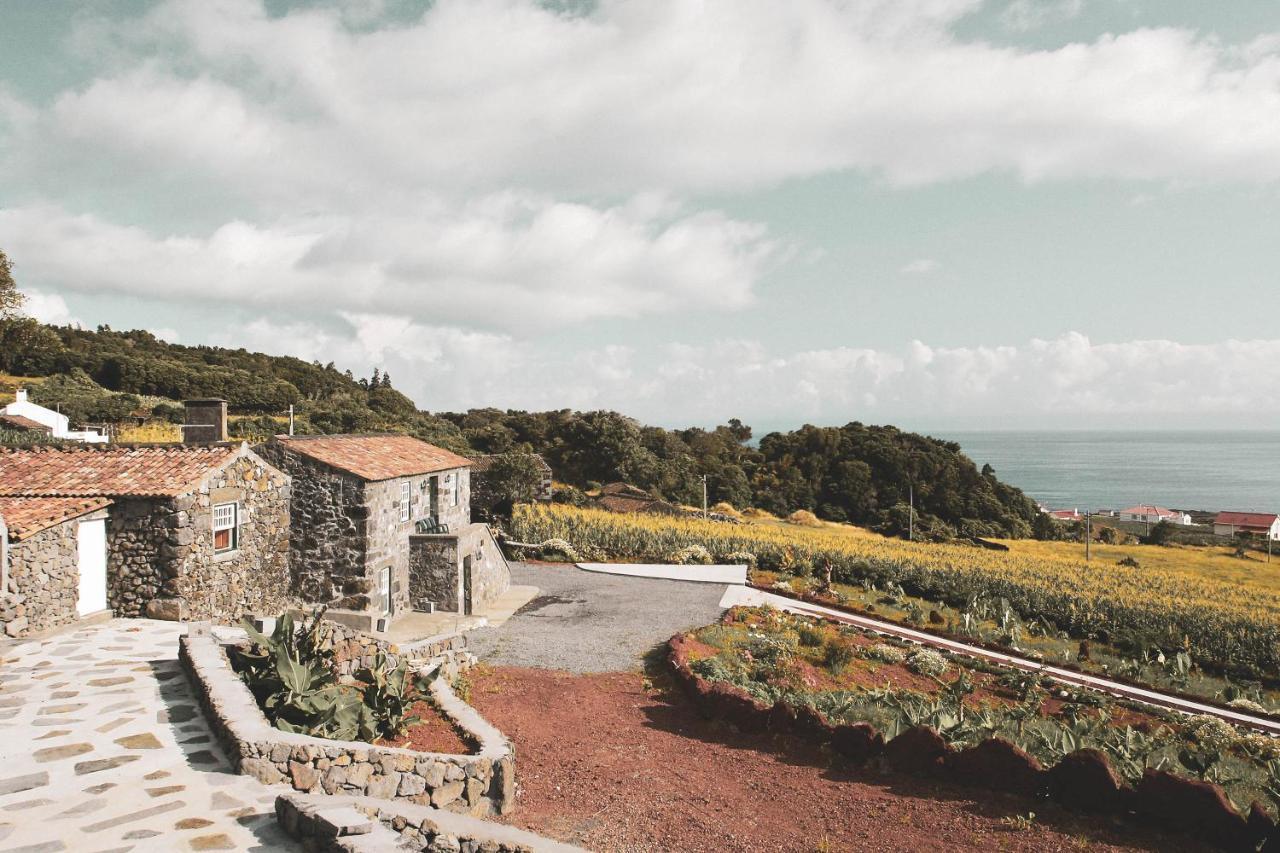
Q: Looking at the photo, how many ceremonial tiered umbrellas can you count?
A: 0